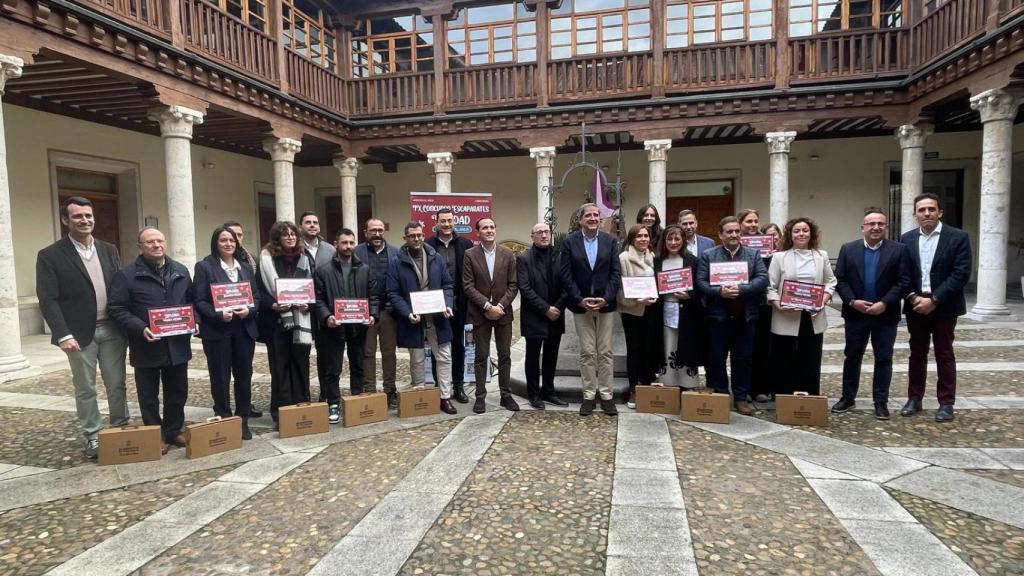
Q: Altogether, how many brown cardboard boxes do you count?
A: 8